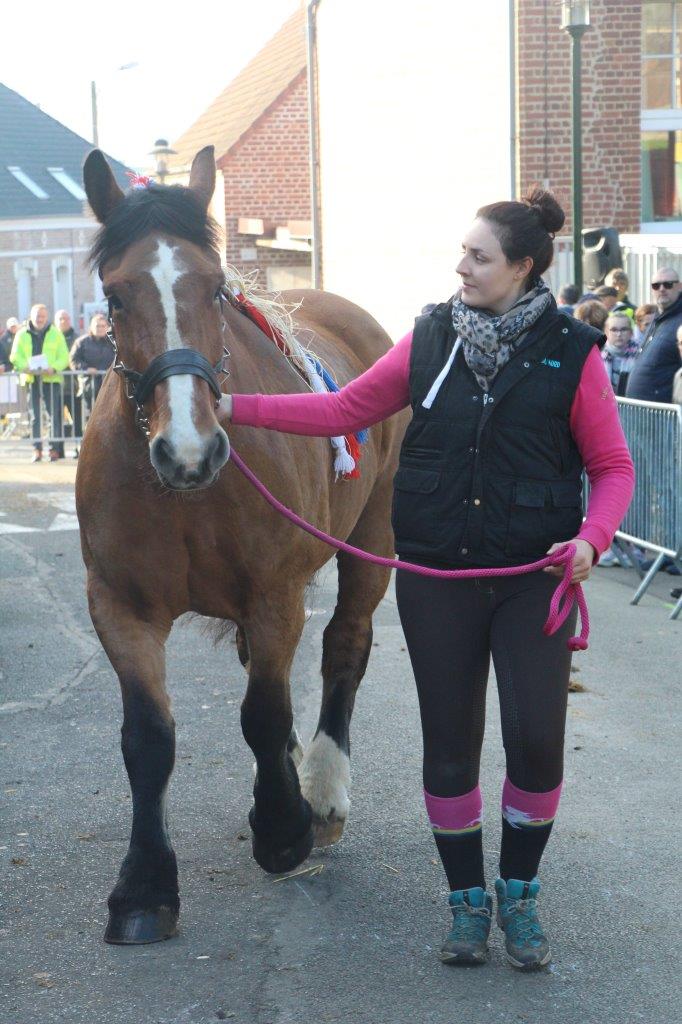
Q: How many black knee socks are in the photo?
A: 2